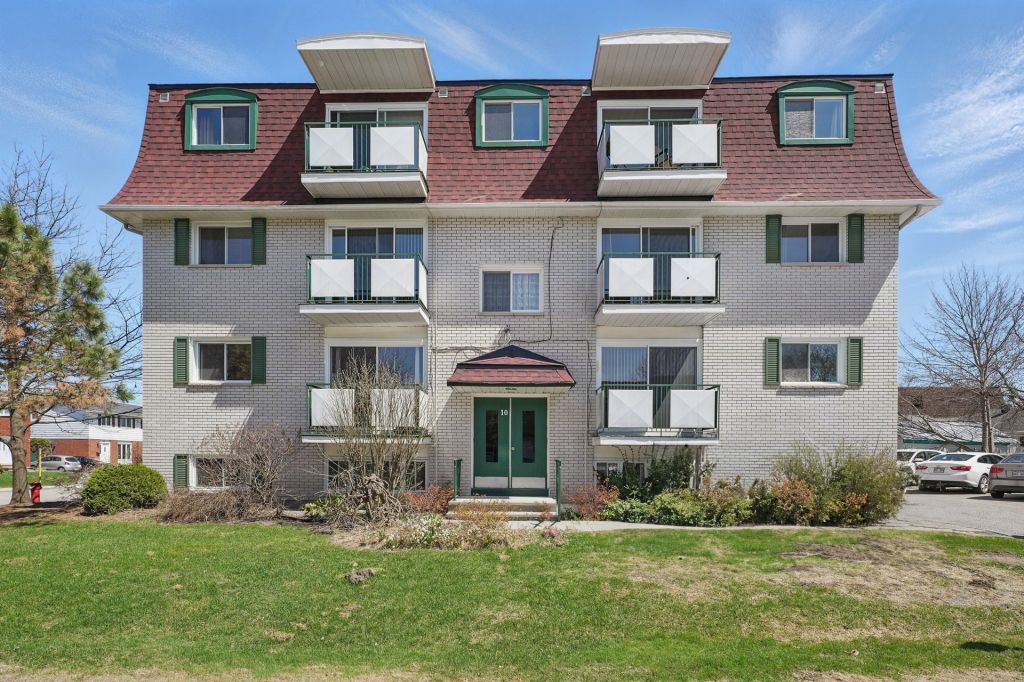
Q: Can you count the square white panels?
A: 12